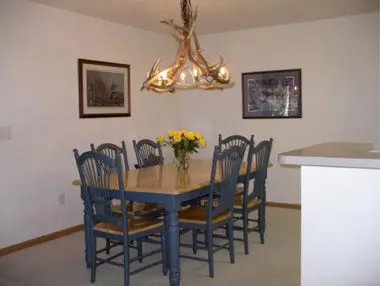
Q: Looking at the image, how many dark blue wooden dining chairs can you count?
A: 6